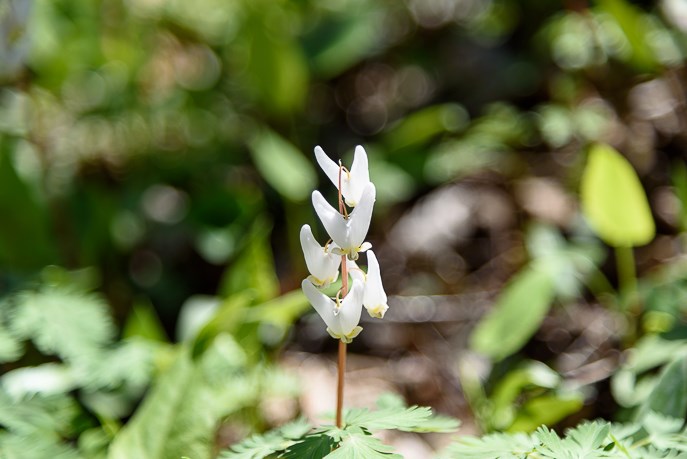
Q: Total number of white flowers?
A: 5